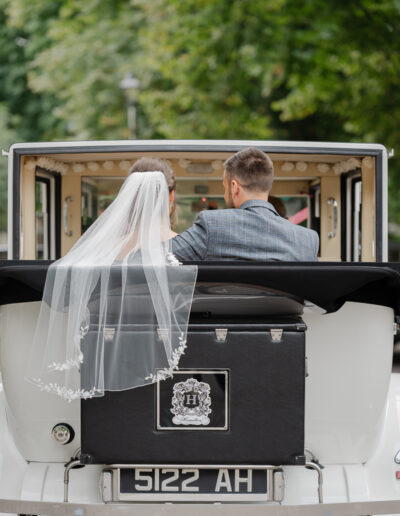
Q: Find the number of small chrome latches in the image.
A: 4